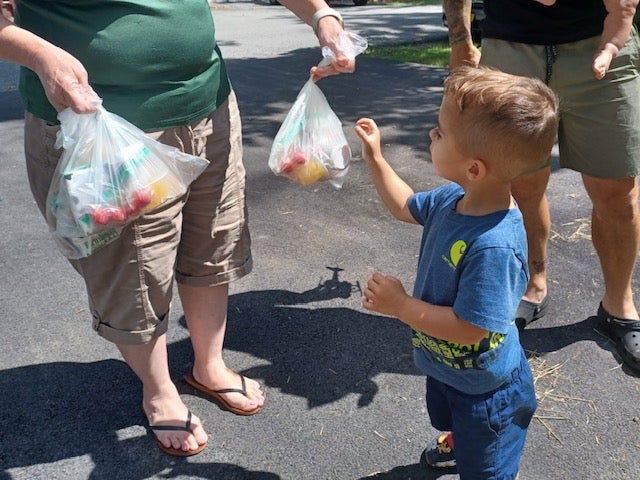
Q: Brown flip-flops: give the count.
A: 2